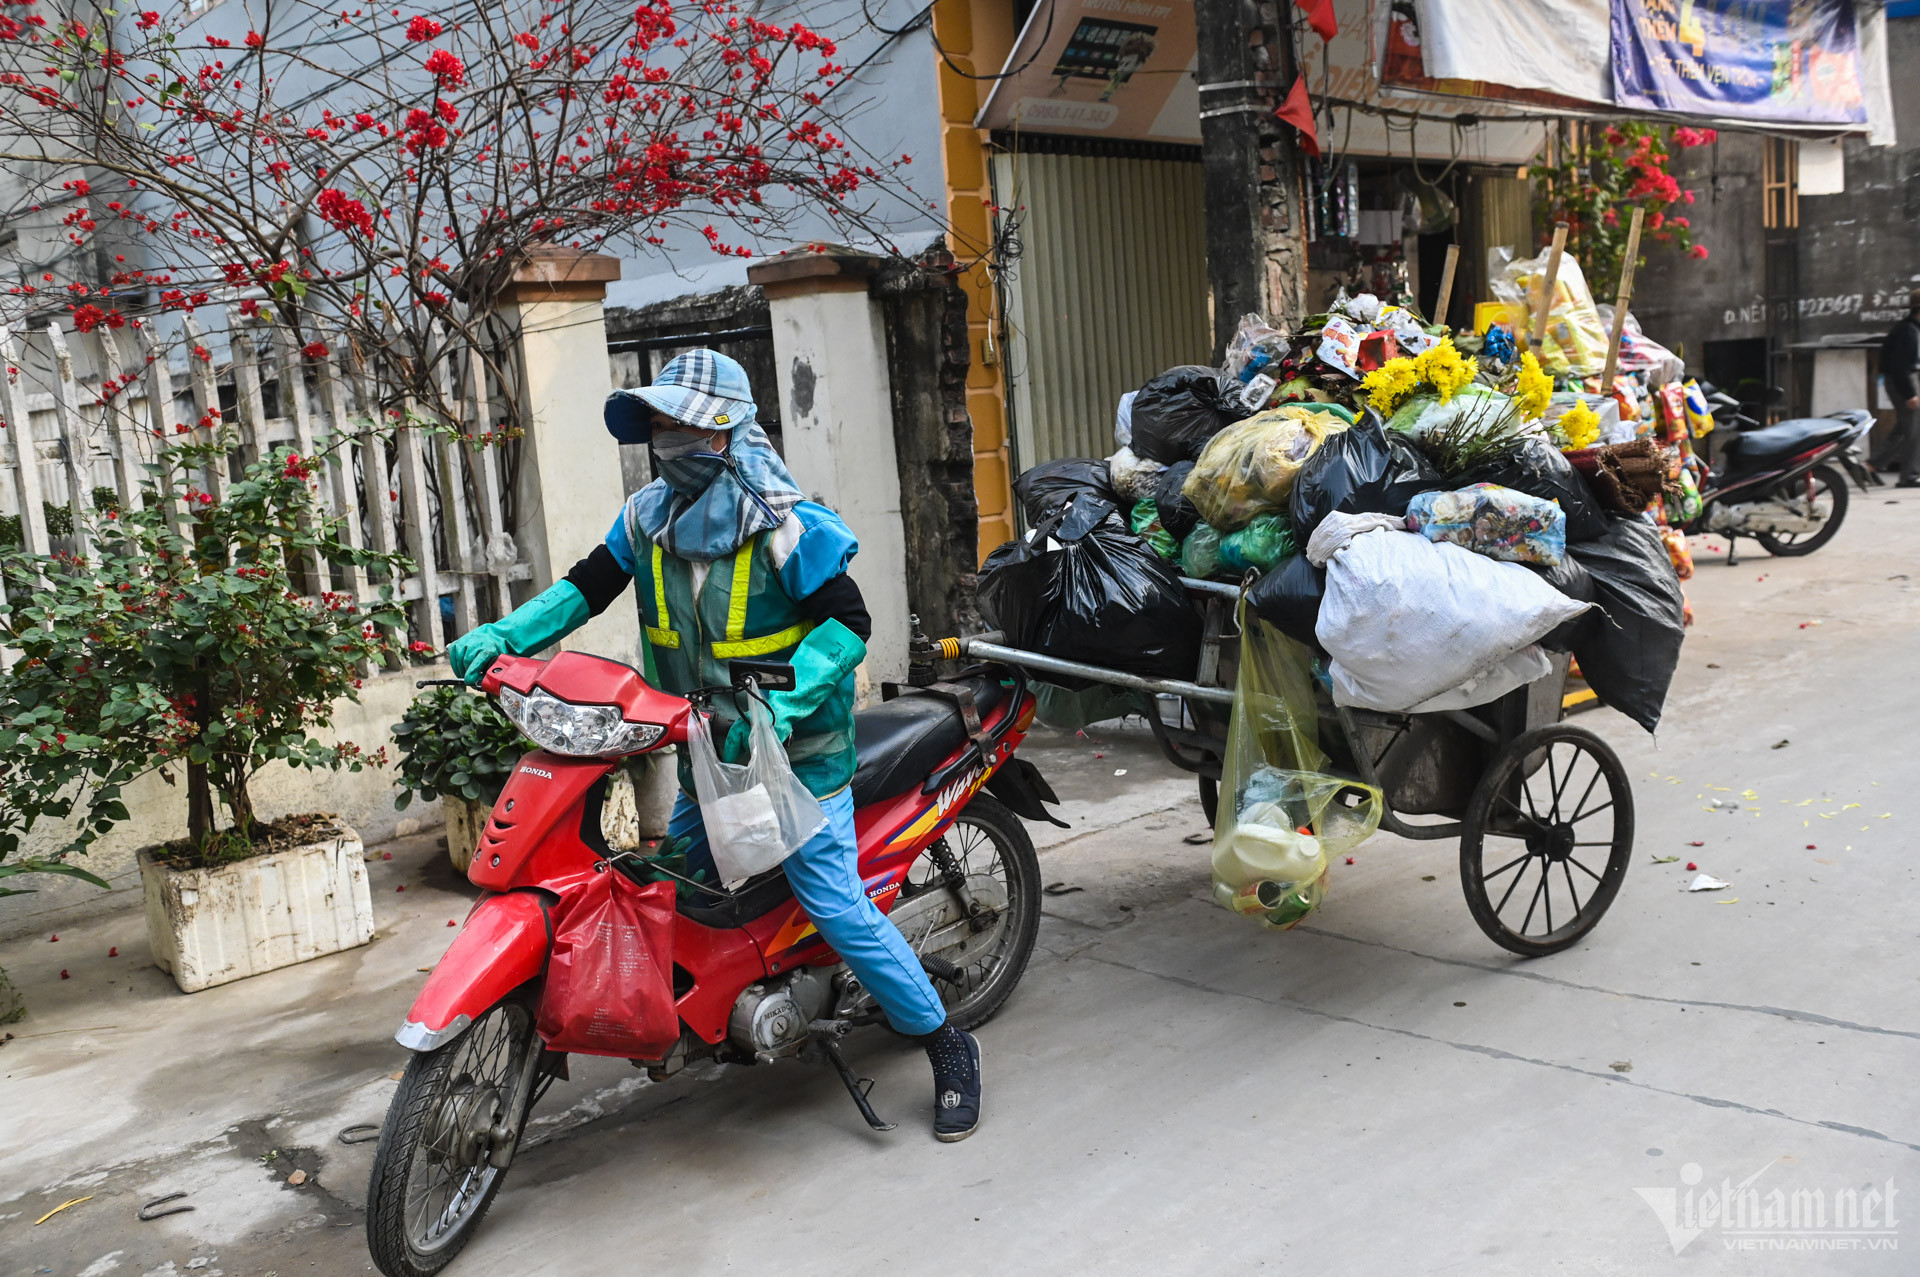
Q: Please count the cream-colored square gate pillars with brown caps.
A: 2